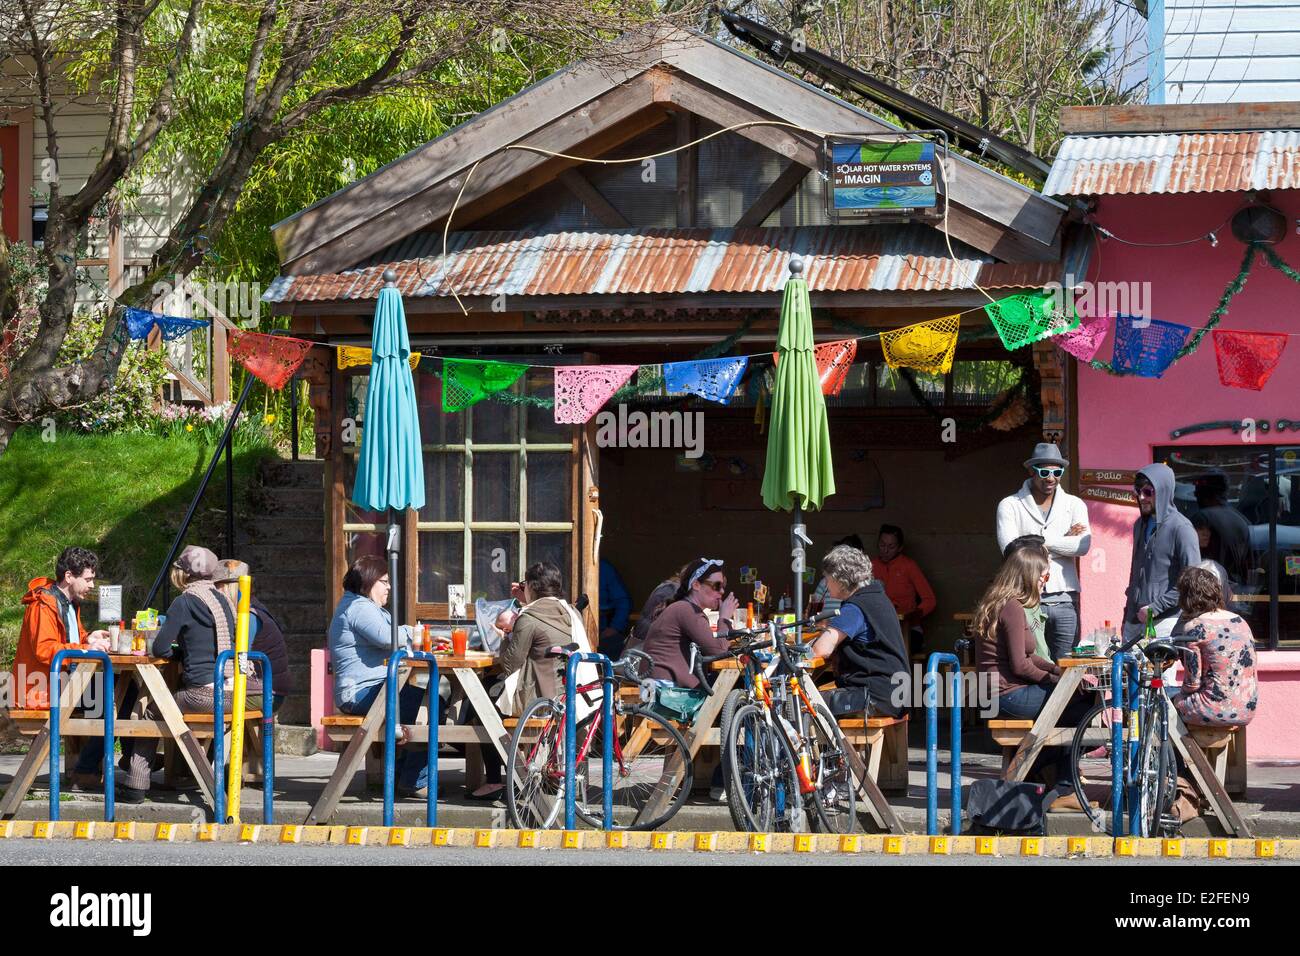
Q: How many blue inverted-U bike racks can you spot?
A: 7